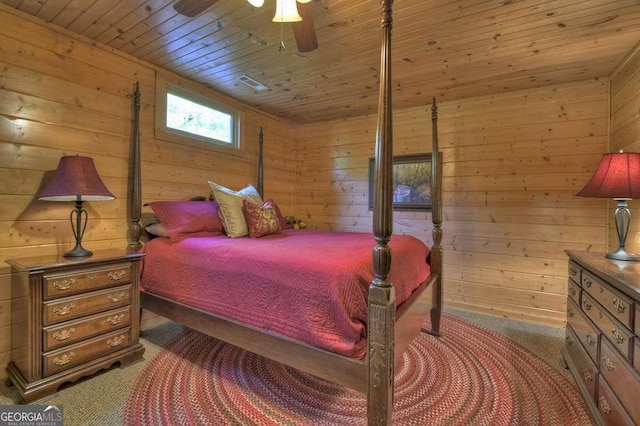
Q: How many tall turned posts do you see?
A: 4